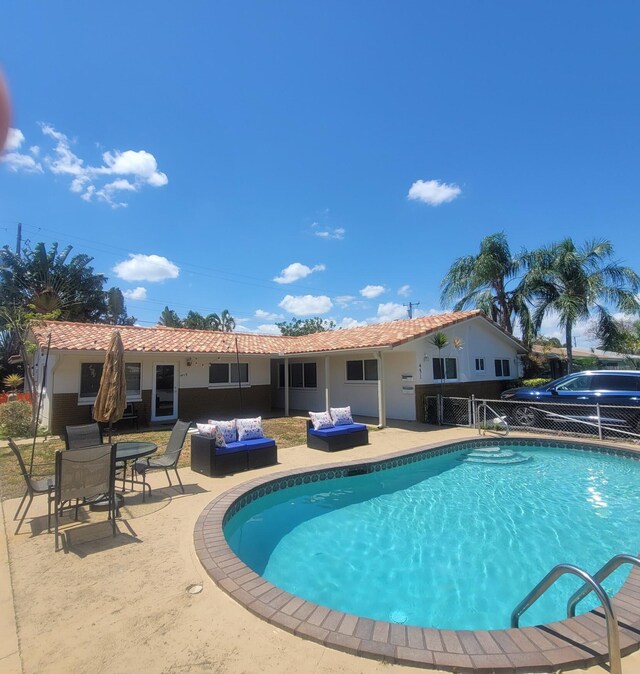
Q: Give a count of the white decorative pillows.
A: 5